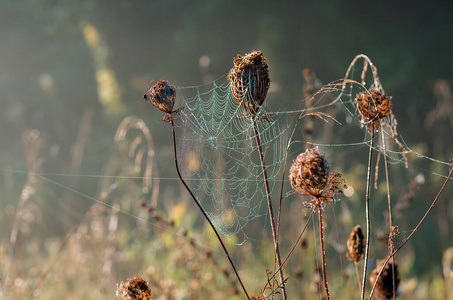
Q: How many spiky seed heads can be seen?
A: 7